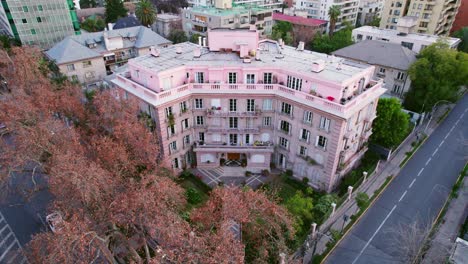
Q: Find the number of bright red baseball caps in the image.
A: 0